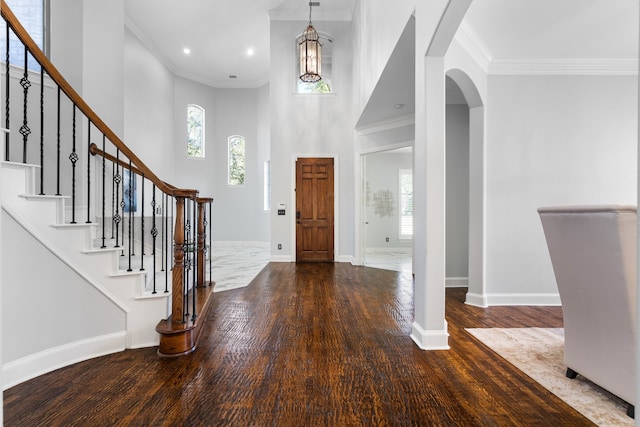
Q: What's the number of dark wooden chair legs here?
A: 2